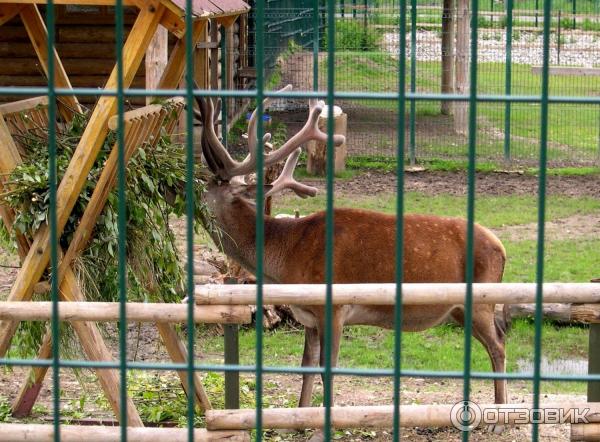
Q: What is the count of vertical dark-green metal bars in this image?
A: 8